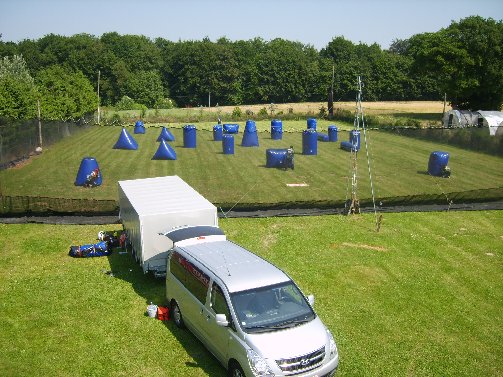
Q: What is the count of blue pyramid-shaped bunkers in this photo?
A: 3